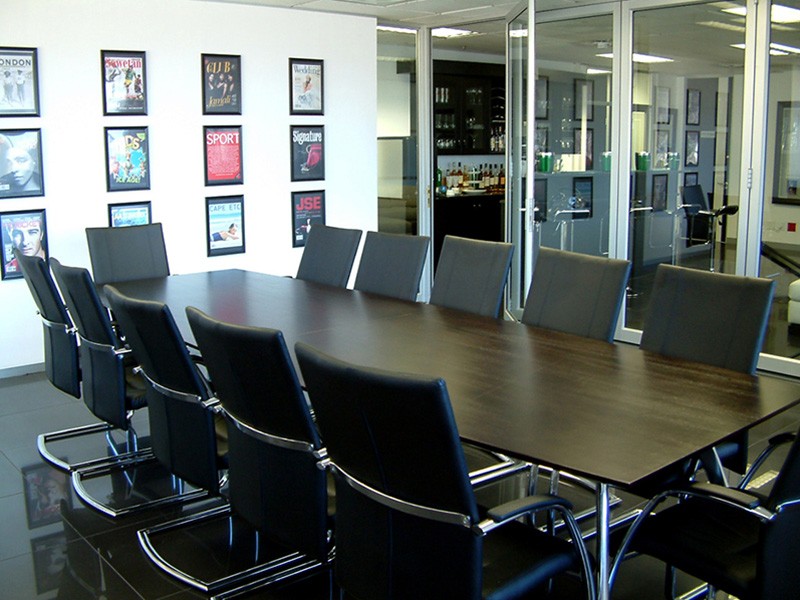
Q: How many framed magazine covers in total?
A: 12